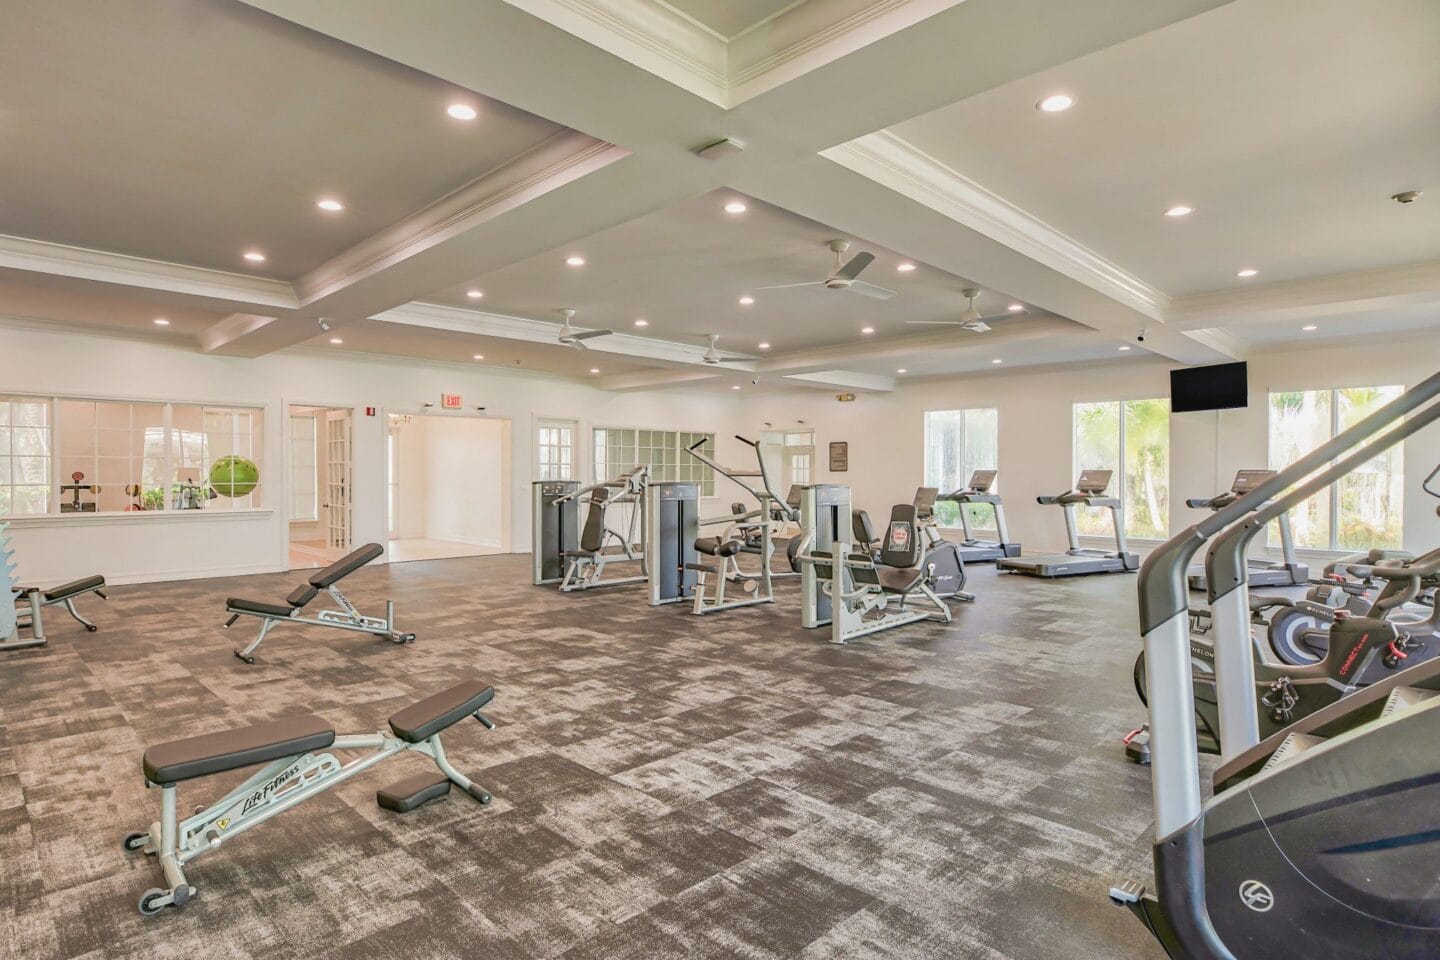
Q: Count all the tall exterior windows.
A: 3